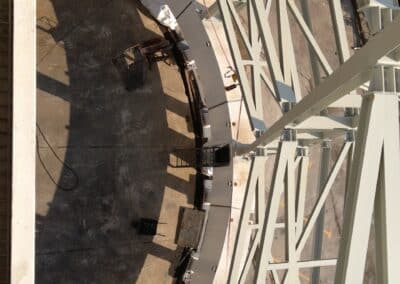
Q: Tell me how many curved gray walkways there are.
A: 1